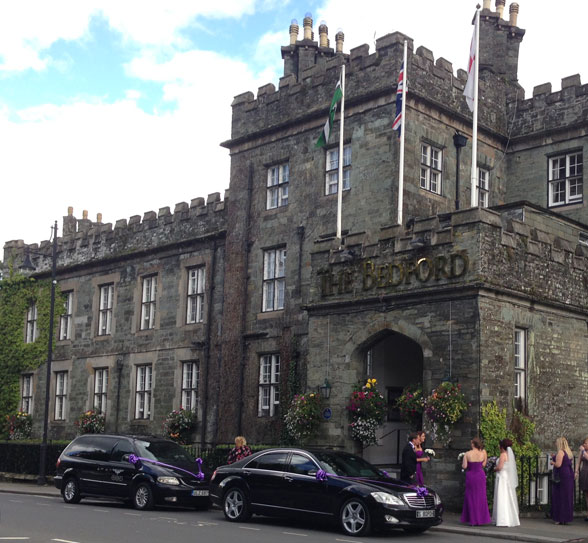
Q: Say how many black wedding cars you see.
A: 2